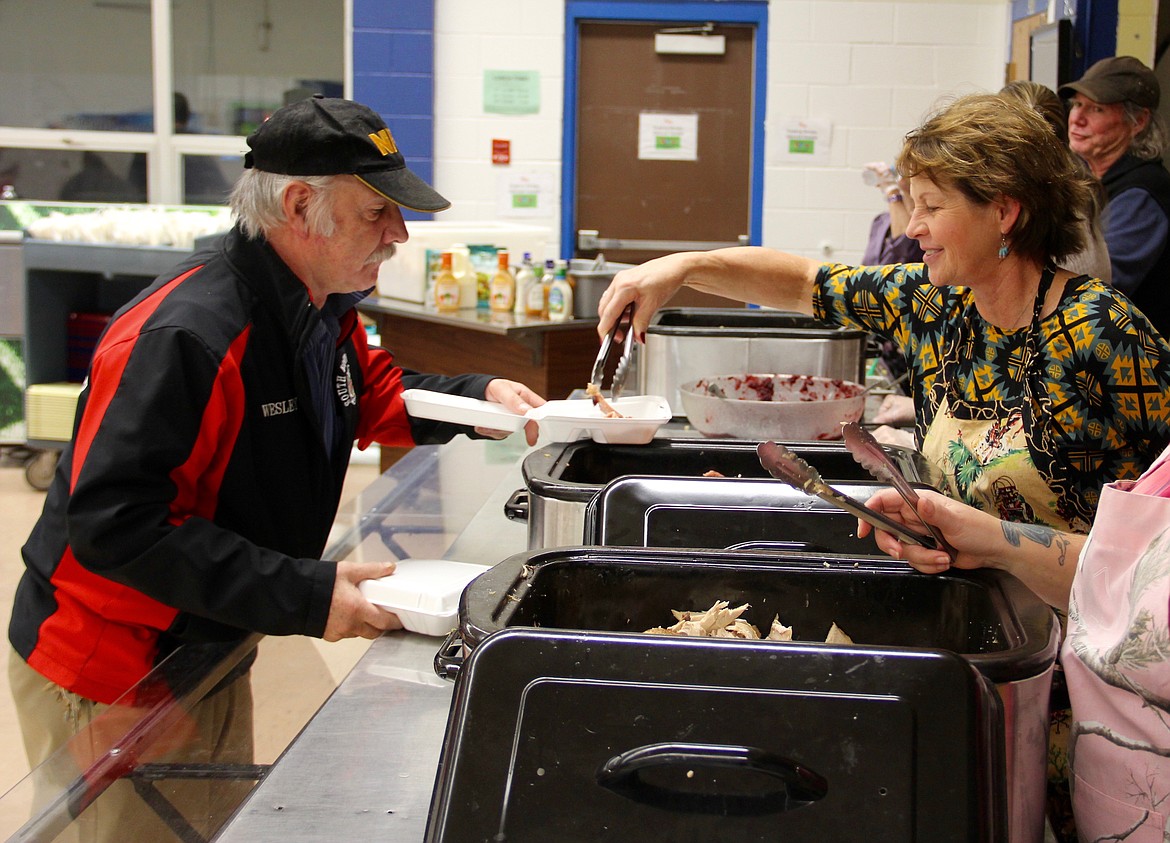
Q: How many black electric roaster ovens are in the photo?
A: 3